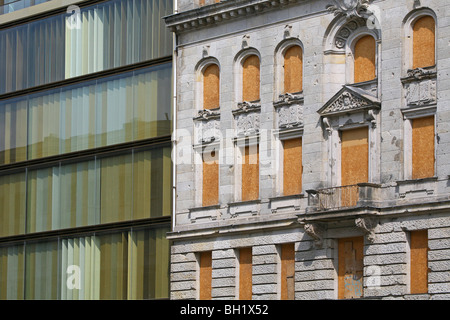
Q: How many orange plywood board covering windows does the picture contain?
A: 15